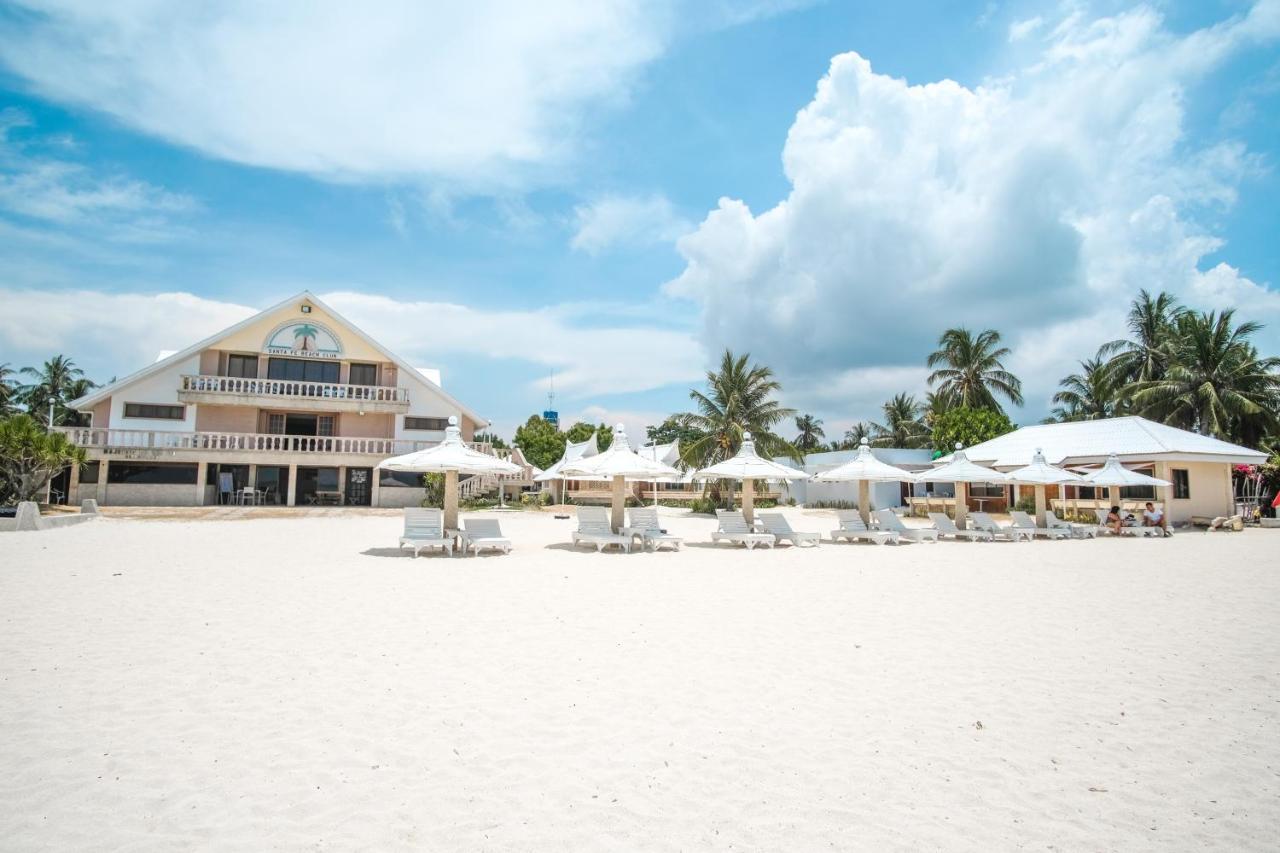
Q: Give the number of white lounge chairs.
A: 14